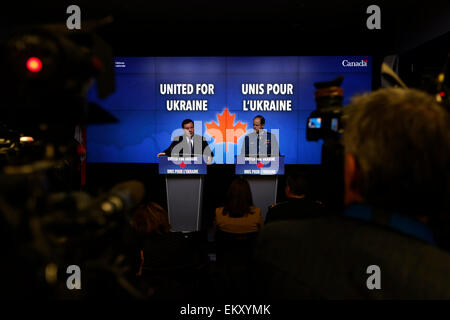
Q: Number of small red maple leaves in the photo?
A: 2